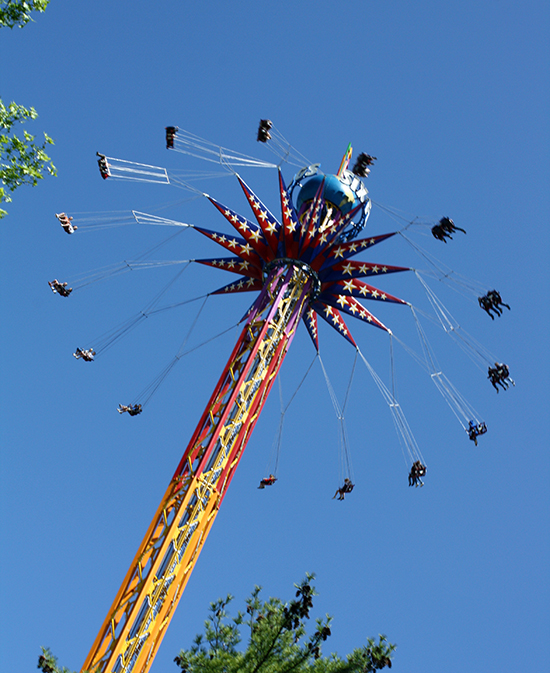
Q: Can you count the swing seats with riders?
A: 15